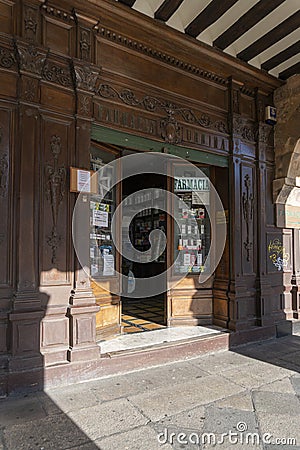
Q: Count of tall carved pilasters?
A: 4